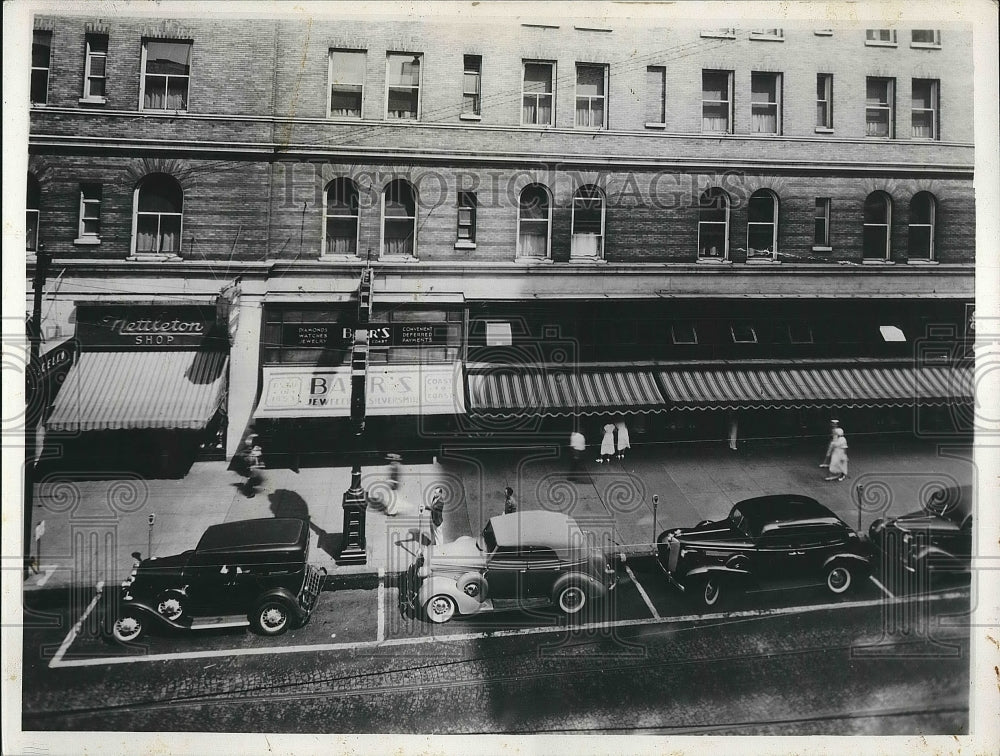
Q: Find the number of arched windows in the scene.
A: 10